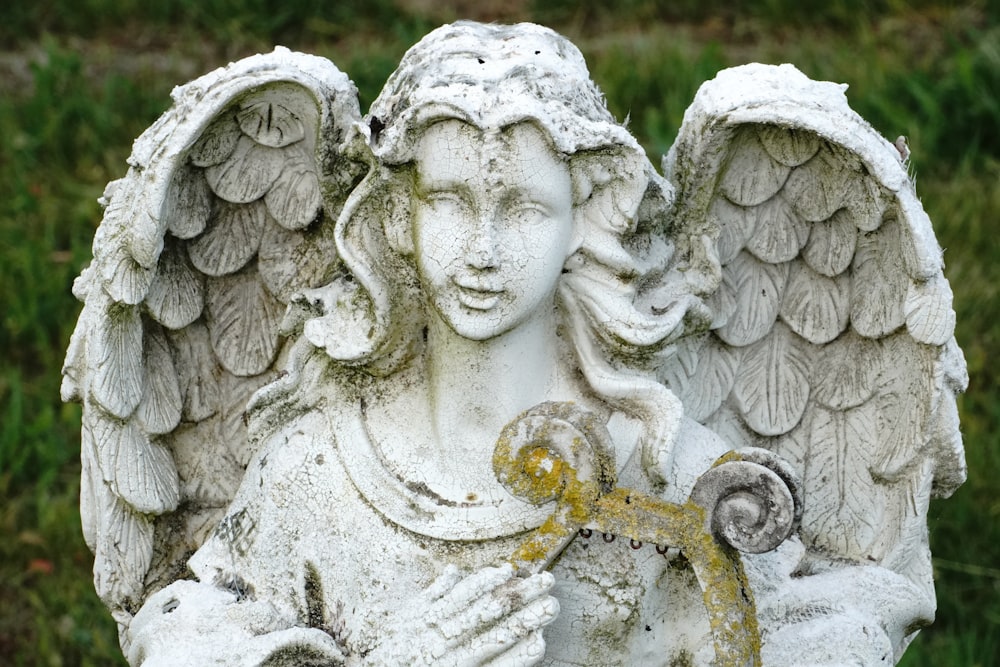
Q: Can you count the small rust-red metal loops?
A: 4